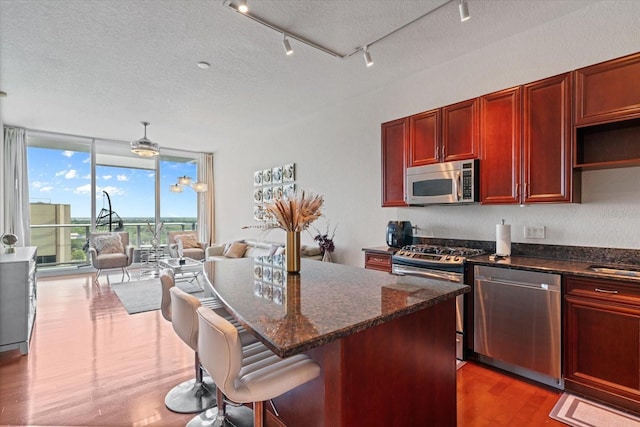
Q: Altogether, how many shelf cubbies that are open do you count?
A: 1